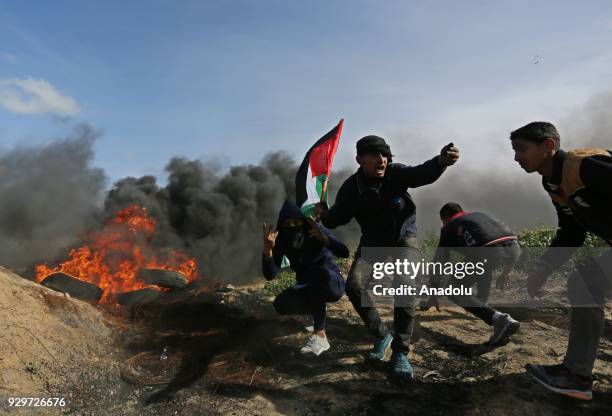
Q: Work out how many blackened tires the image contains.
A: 3